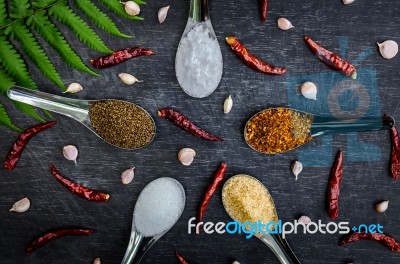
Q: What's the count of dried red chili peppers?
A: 13